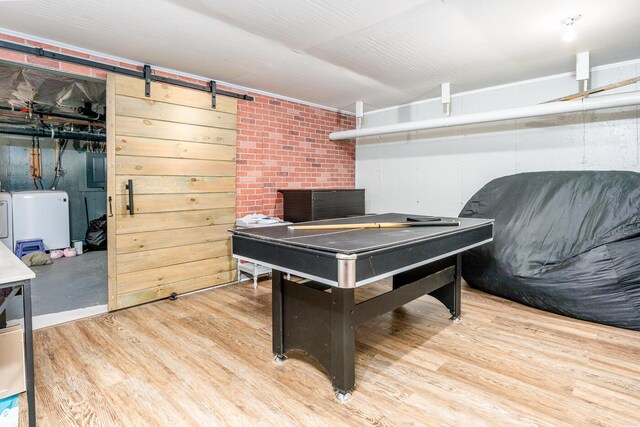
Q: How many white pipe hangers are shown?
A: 3